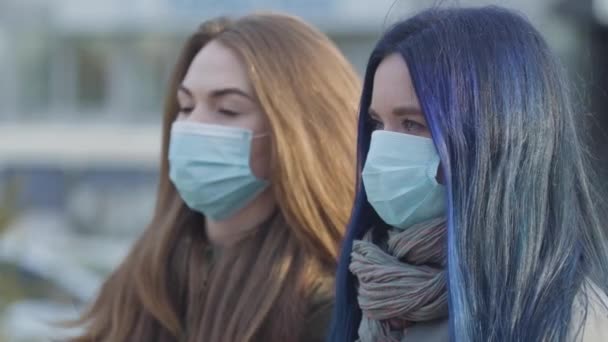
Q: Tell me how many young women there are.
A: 2